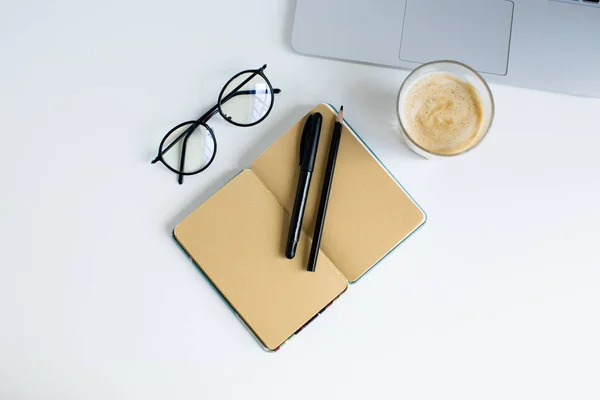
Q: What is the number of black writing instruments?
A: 2